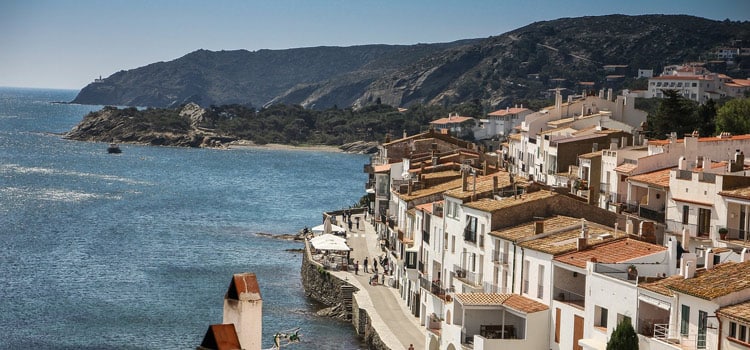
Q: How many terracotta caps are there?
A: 2